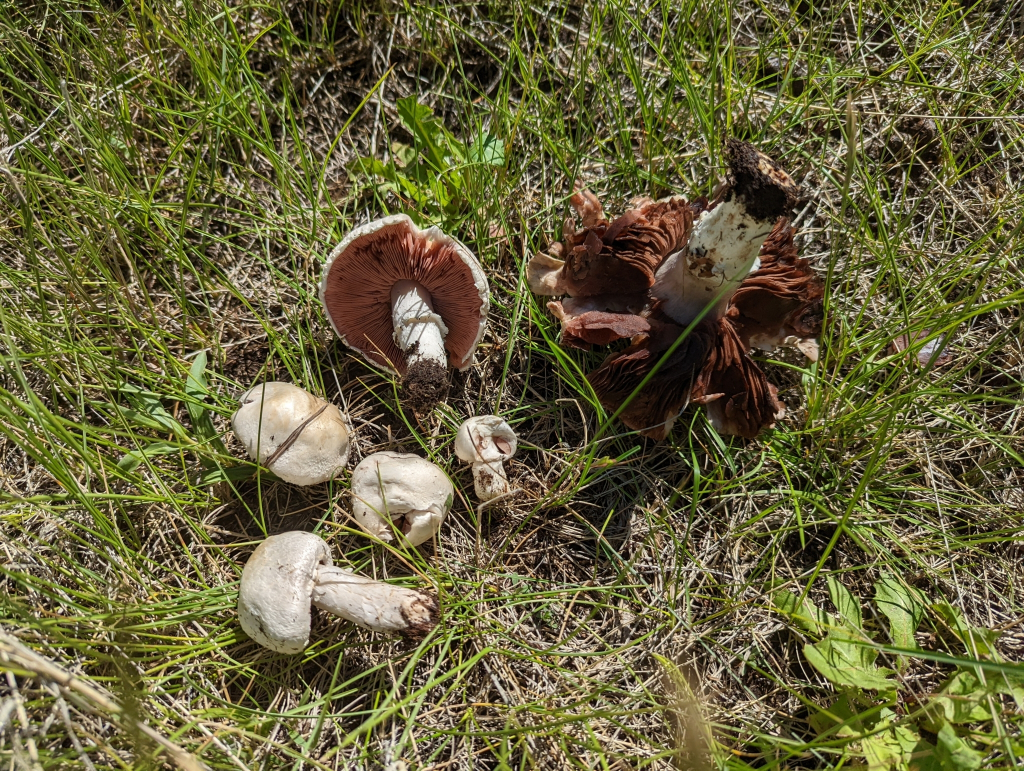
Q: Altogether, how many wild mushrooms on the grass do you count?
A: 6